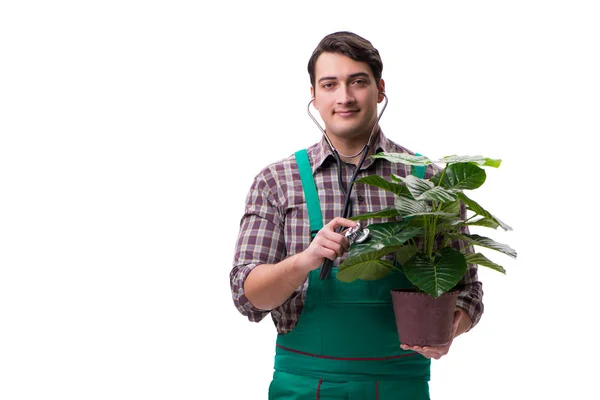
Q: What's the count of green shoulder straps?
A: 2